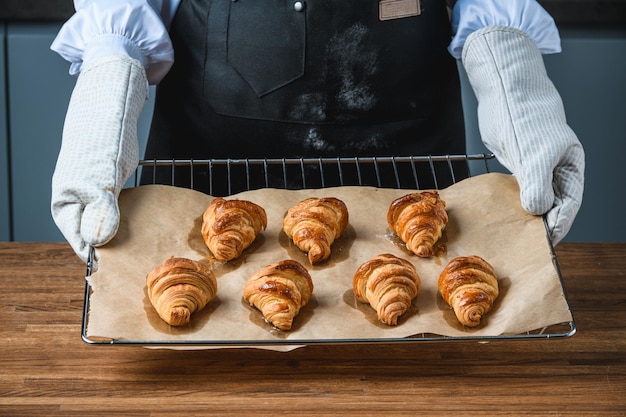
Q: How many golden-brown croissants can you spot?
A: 7